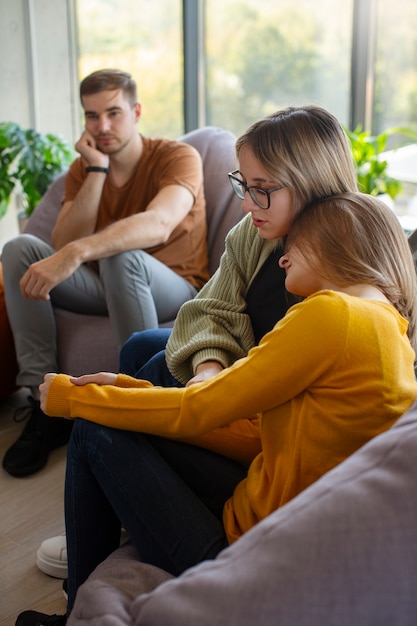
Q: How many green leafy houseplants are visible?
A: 2